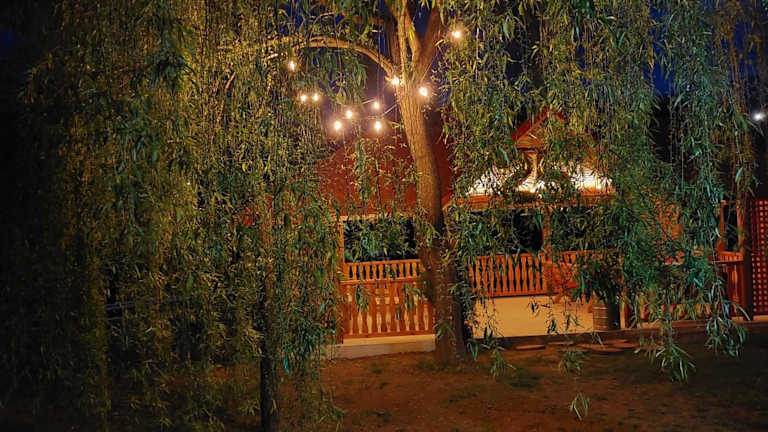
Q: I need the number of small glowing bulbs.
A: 11